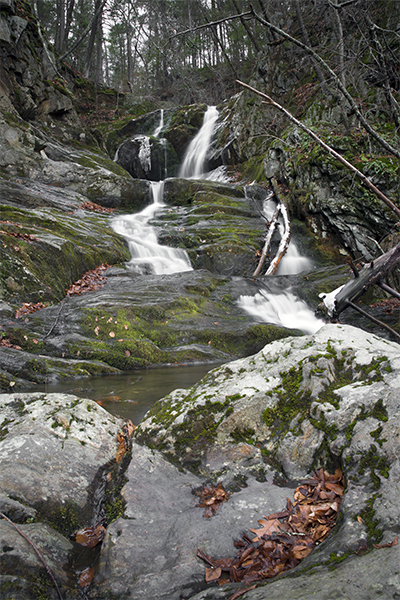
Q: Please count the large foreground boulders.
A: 2